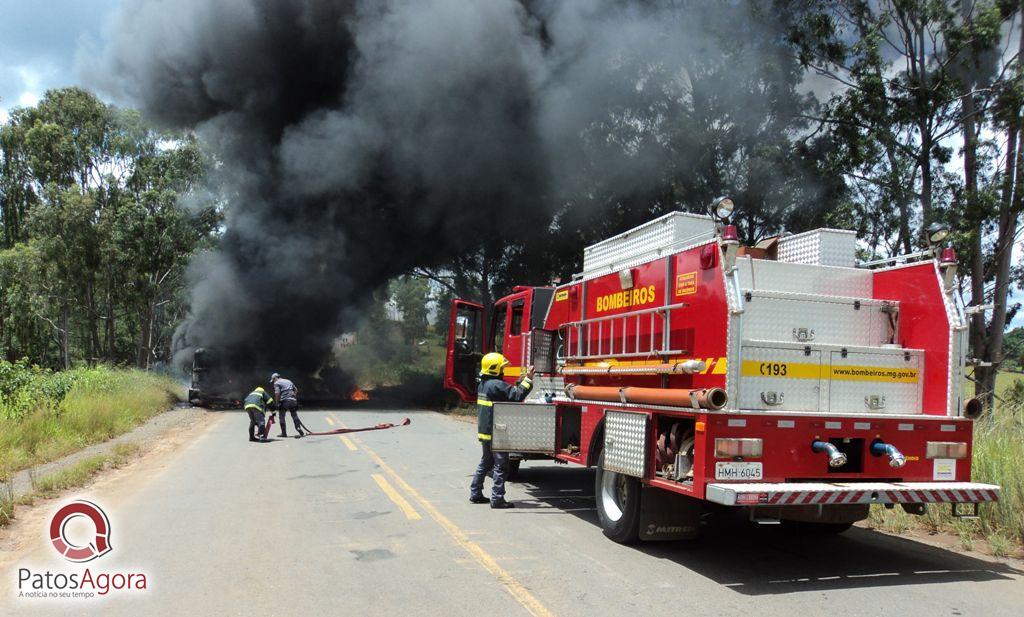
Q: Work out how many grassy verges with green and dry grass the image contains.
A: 2